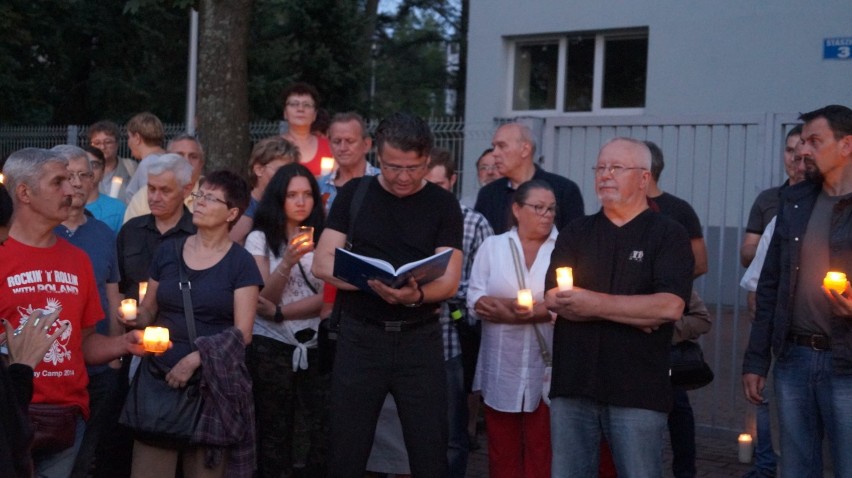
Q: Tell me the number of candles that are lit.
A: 11